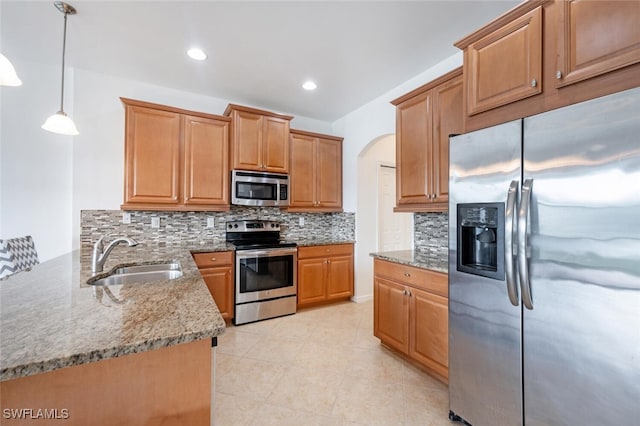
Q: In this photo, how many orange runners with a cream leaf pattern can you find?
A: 0